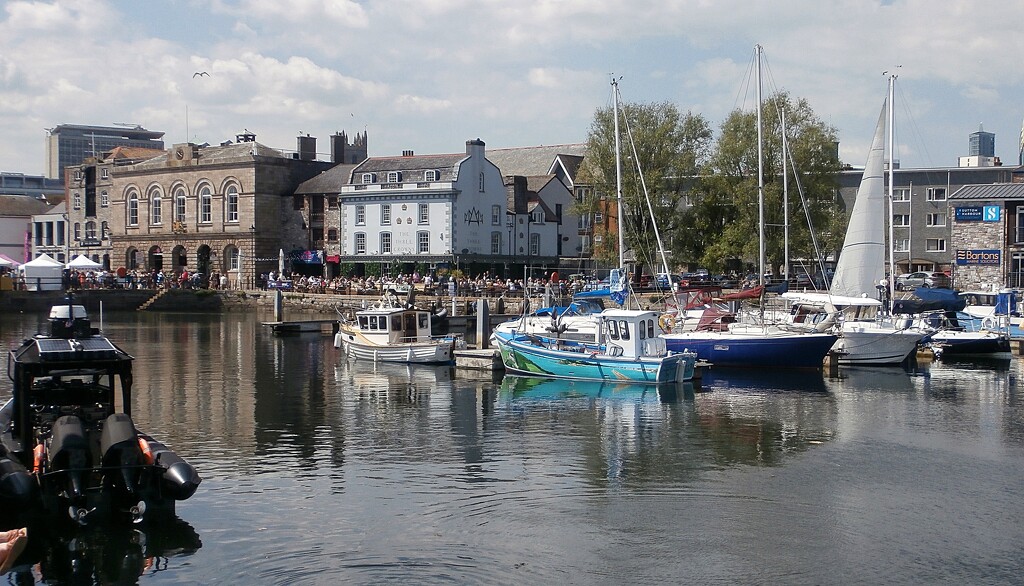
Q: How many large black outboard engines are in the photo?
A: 2